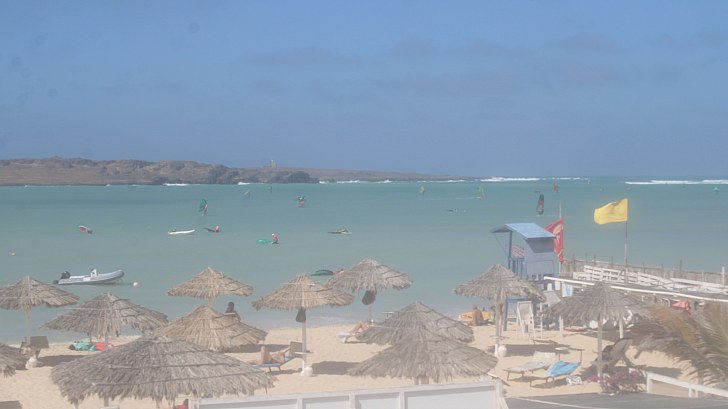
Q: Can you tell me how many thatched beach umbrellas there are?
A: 12